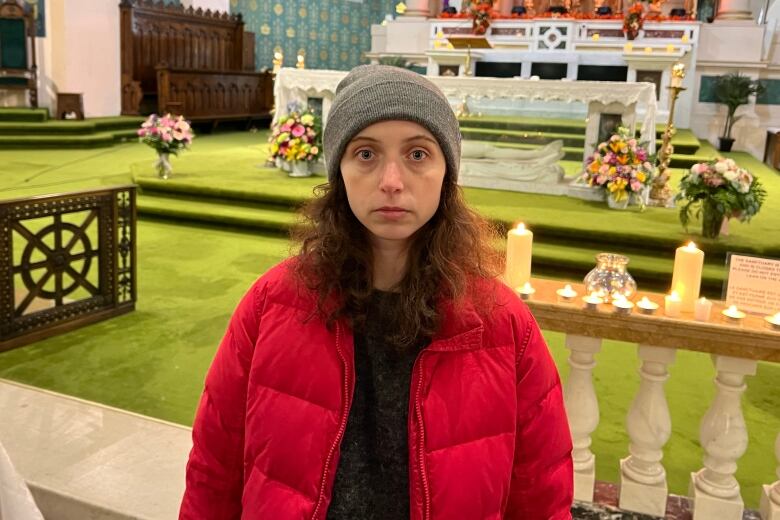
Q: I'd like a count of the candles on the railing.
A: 11